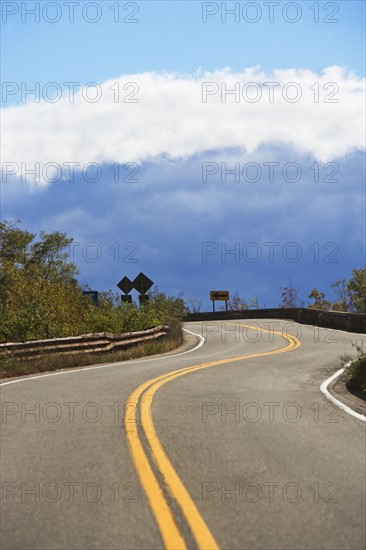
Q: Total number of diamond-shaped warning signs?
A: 2